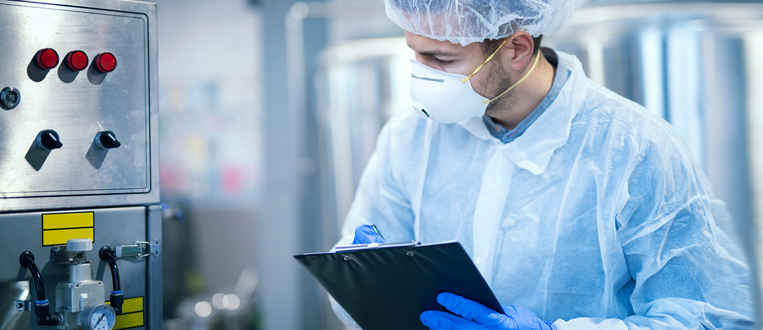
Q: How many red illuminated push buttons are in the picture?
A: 3